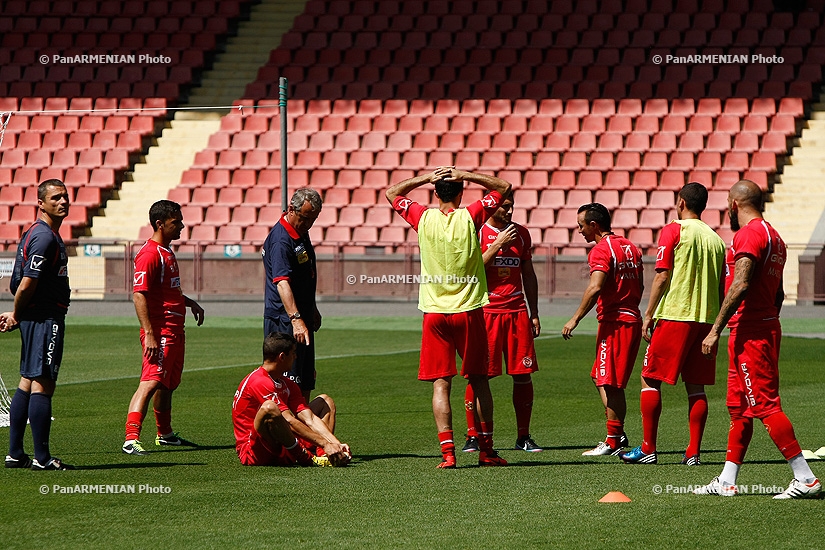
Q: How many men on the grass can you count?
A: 9